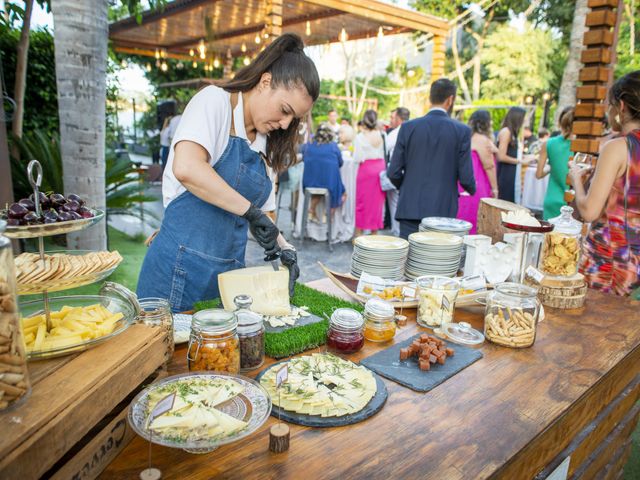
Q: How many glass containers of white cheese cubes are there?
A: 1